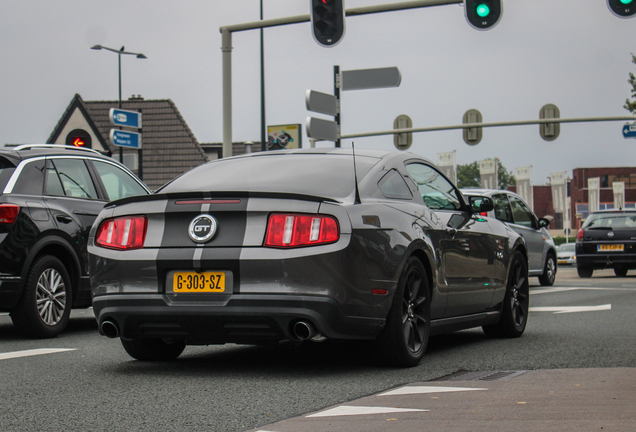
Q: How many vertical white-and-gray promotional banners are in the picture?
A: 6